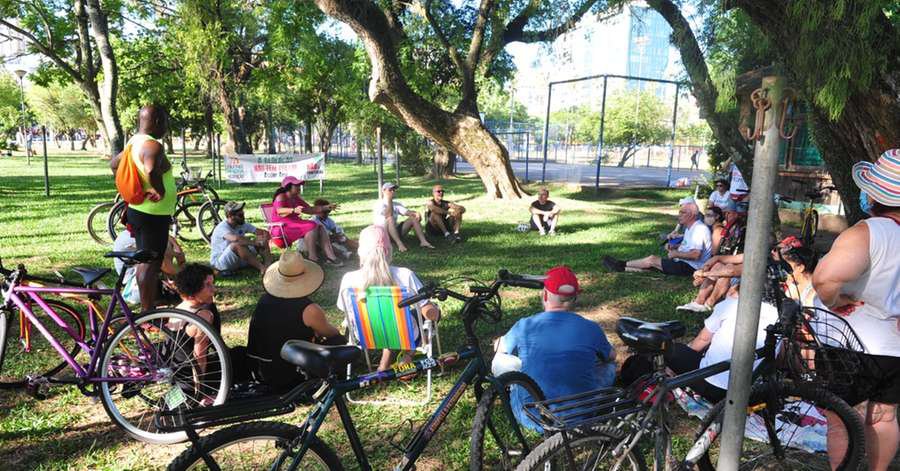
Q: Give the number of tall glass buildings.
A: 1